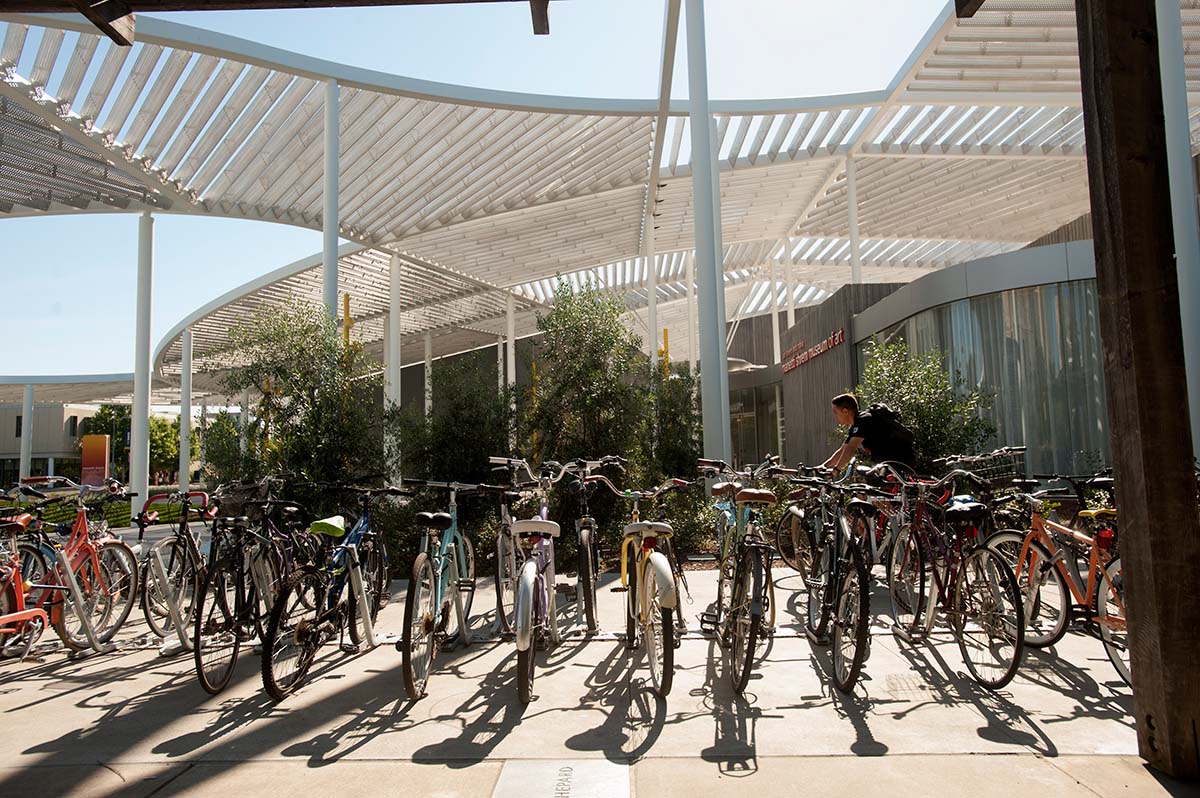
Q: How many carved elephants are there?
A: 0